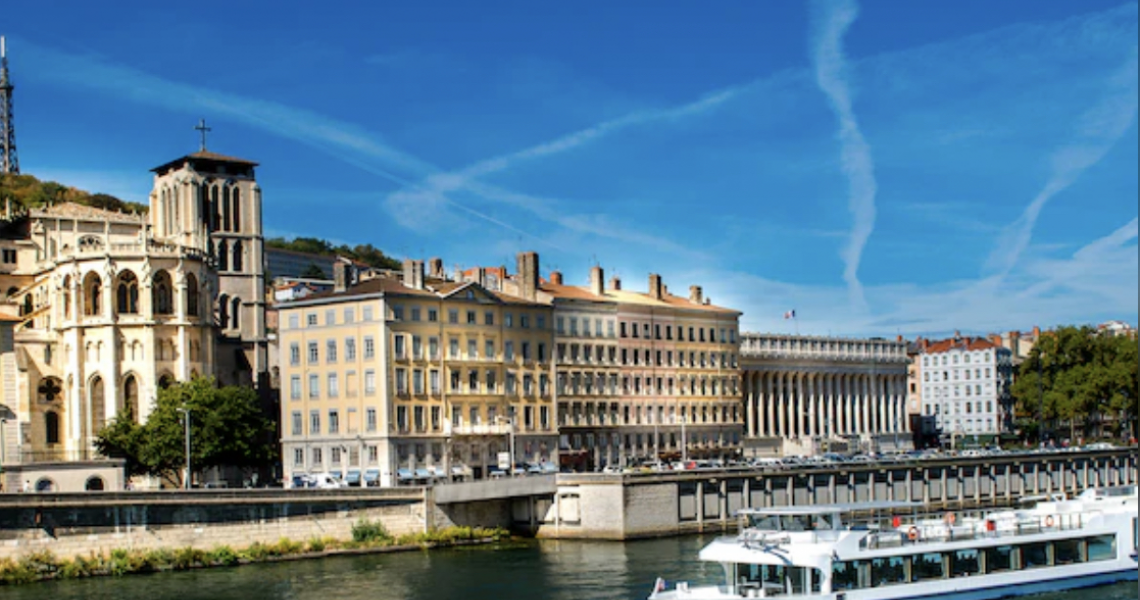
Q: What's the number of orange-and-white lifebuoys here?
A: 3